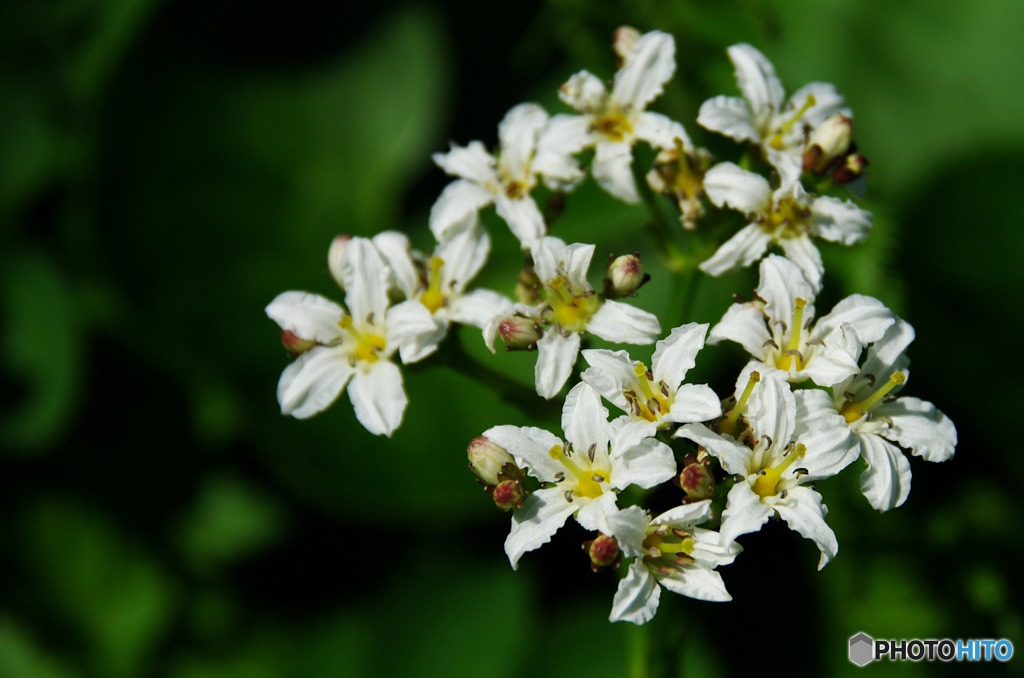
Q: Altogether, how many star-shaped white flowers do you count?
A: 13